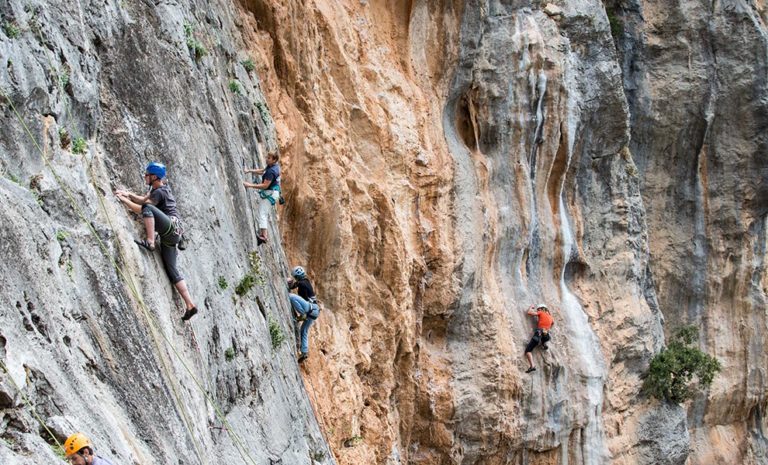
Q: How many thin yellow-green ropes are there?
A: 3